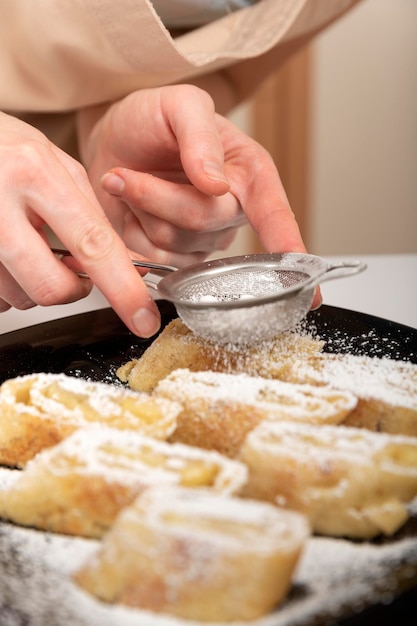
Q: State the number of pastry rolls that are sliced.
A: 7